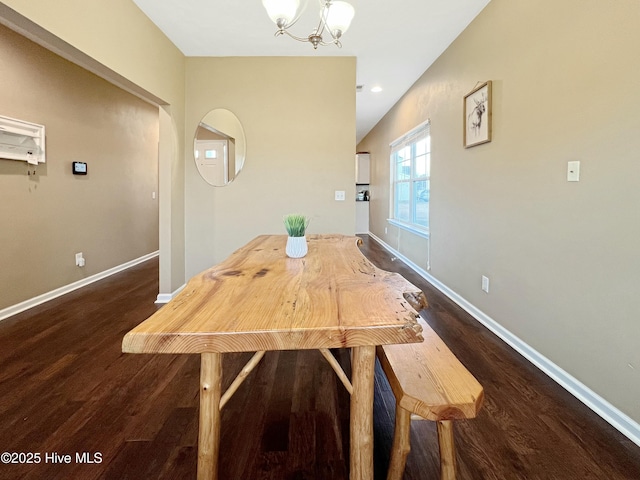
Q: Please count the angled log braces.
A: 2